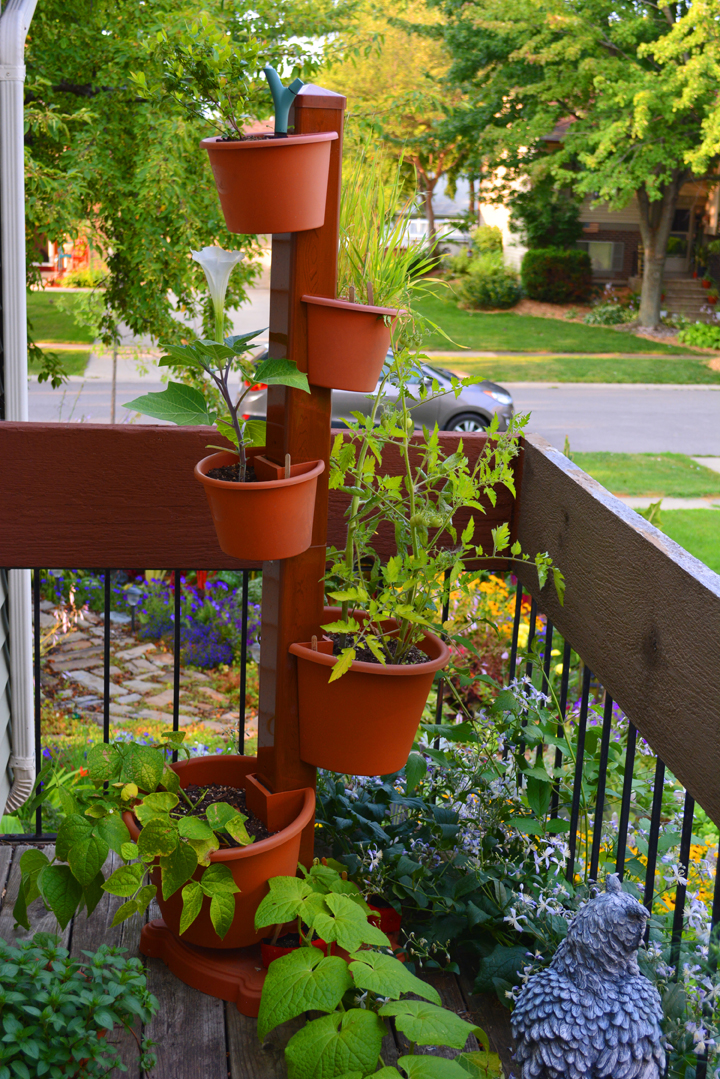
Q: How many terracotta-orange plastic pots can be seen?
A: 5